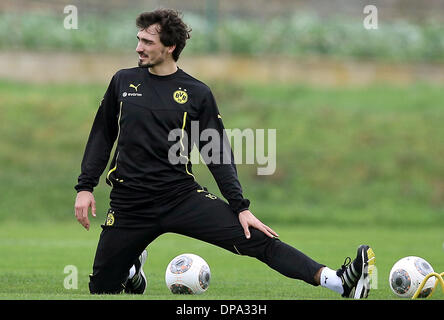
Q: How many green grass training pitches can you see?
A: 1